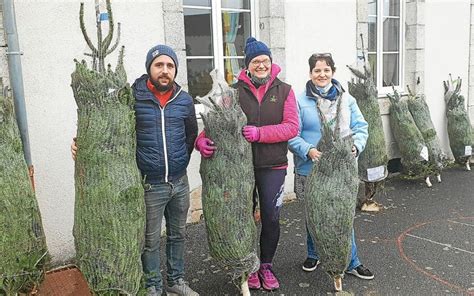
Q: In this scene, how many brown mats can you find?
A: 1